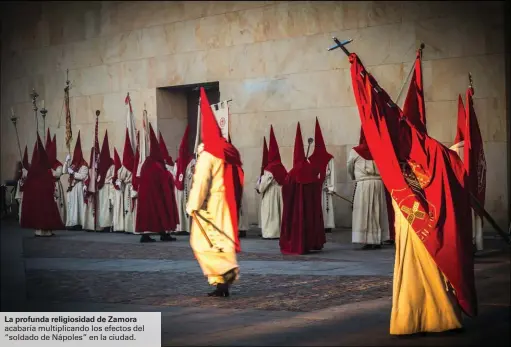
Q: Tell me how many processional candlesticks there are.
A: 2